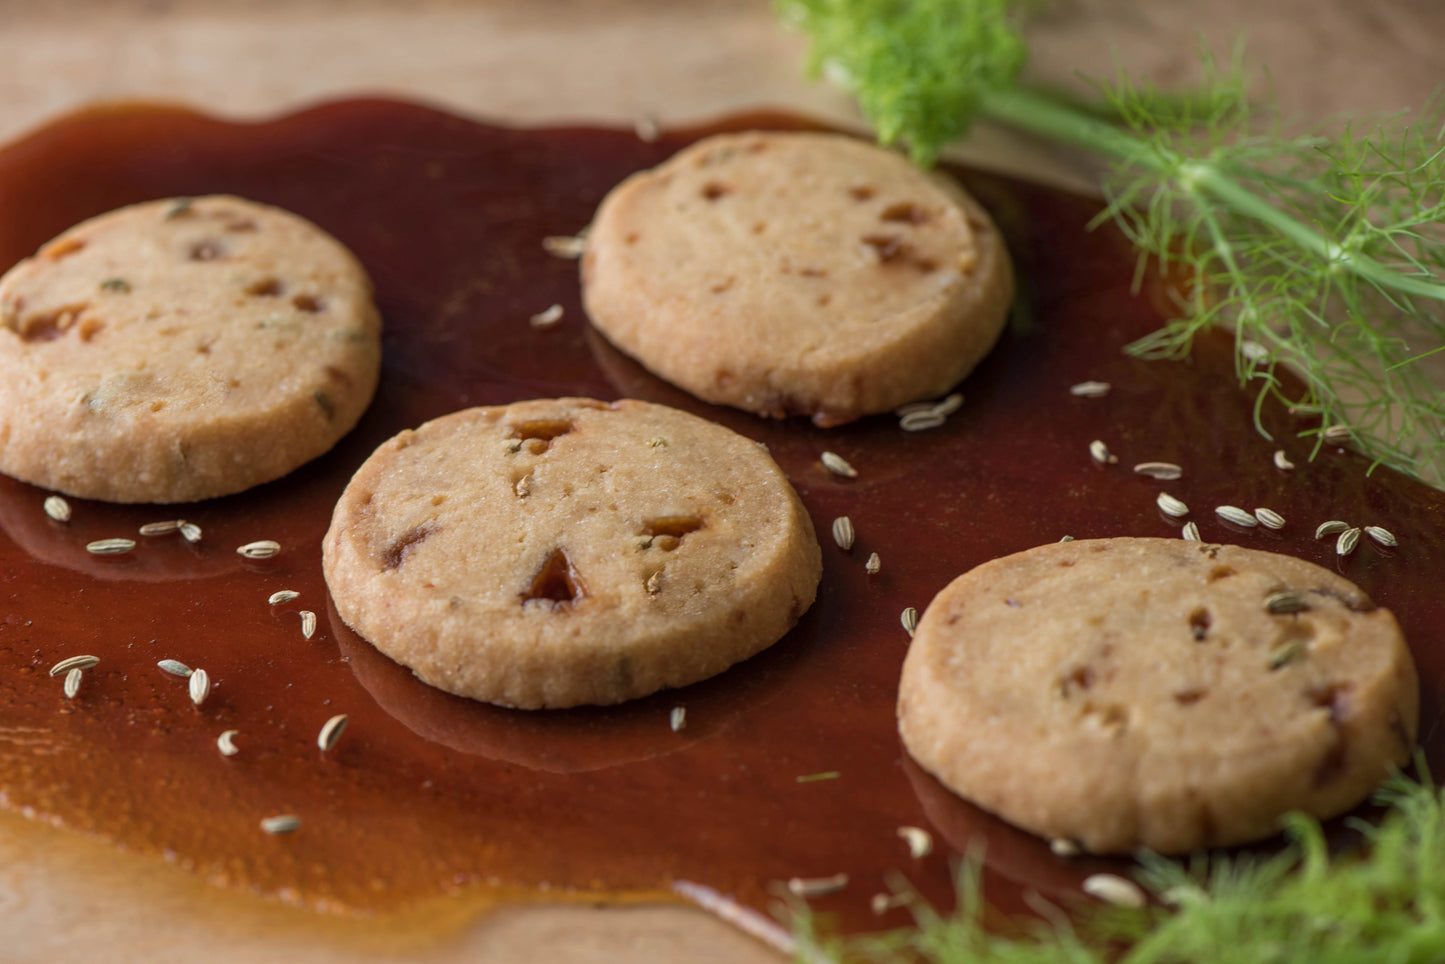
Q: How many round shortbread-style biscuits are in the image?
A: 4